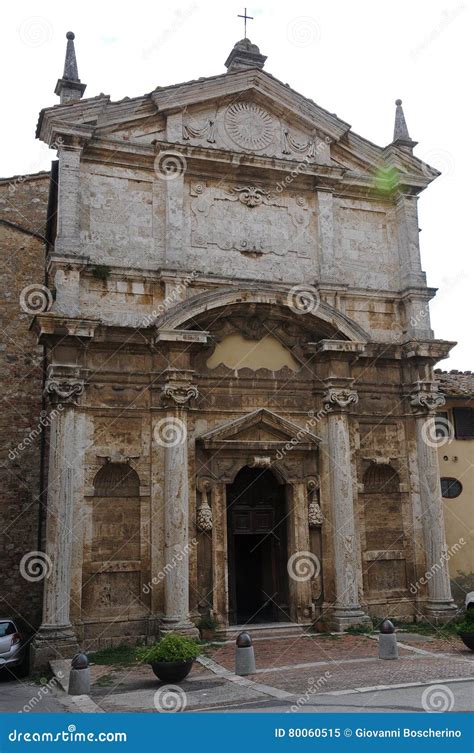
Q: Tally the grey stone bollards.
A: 3